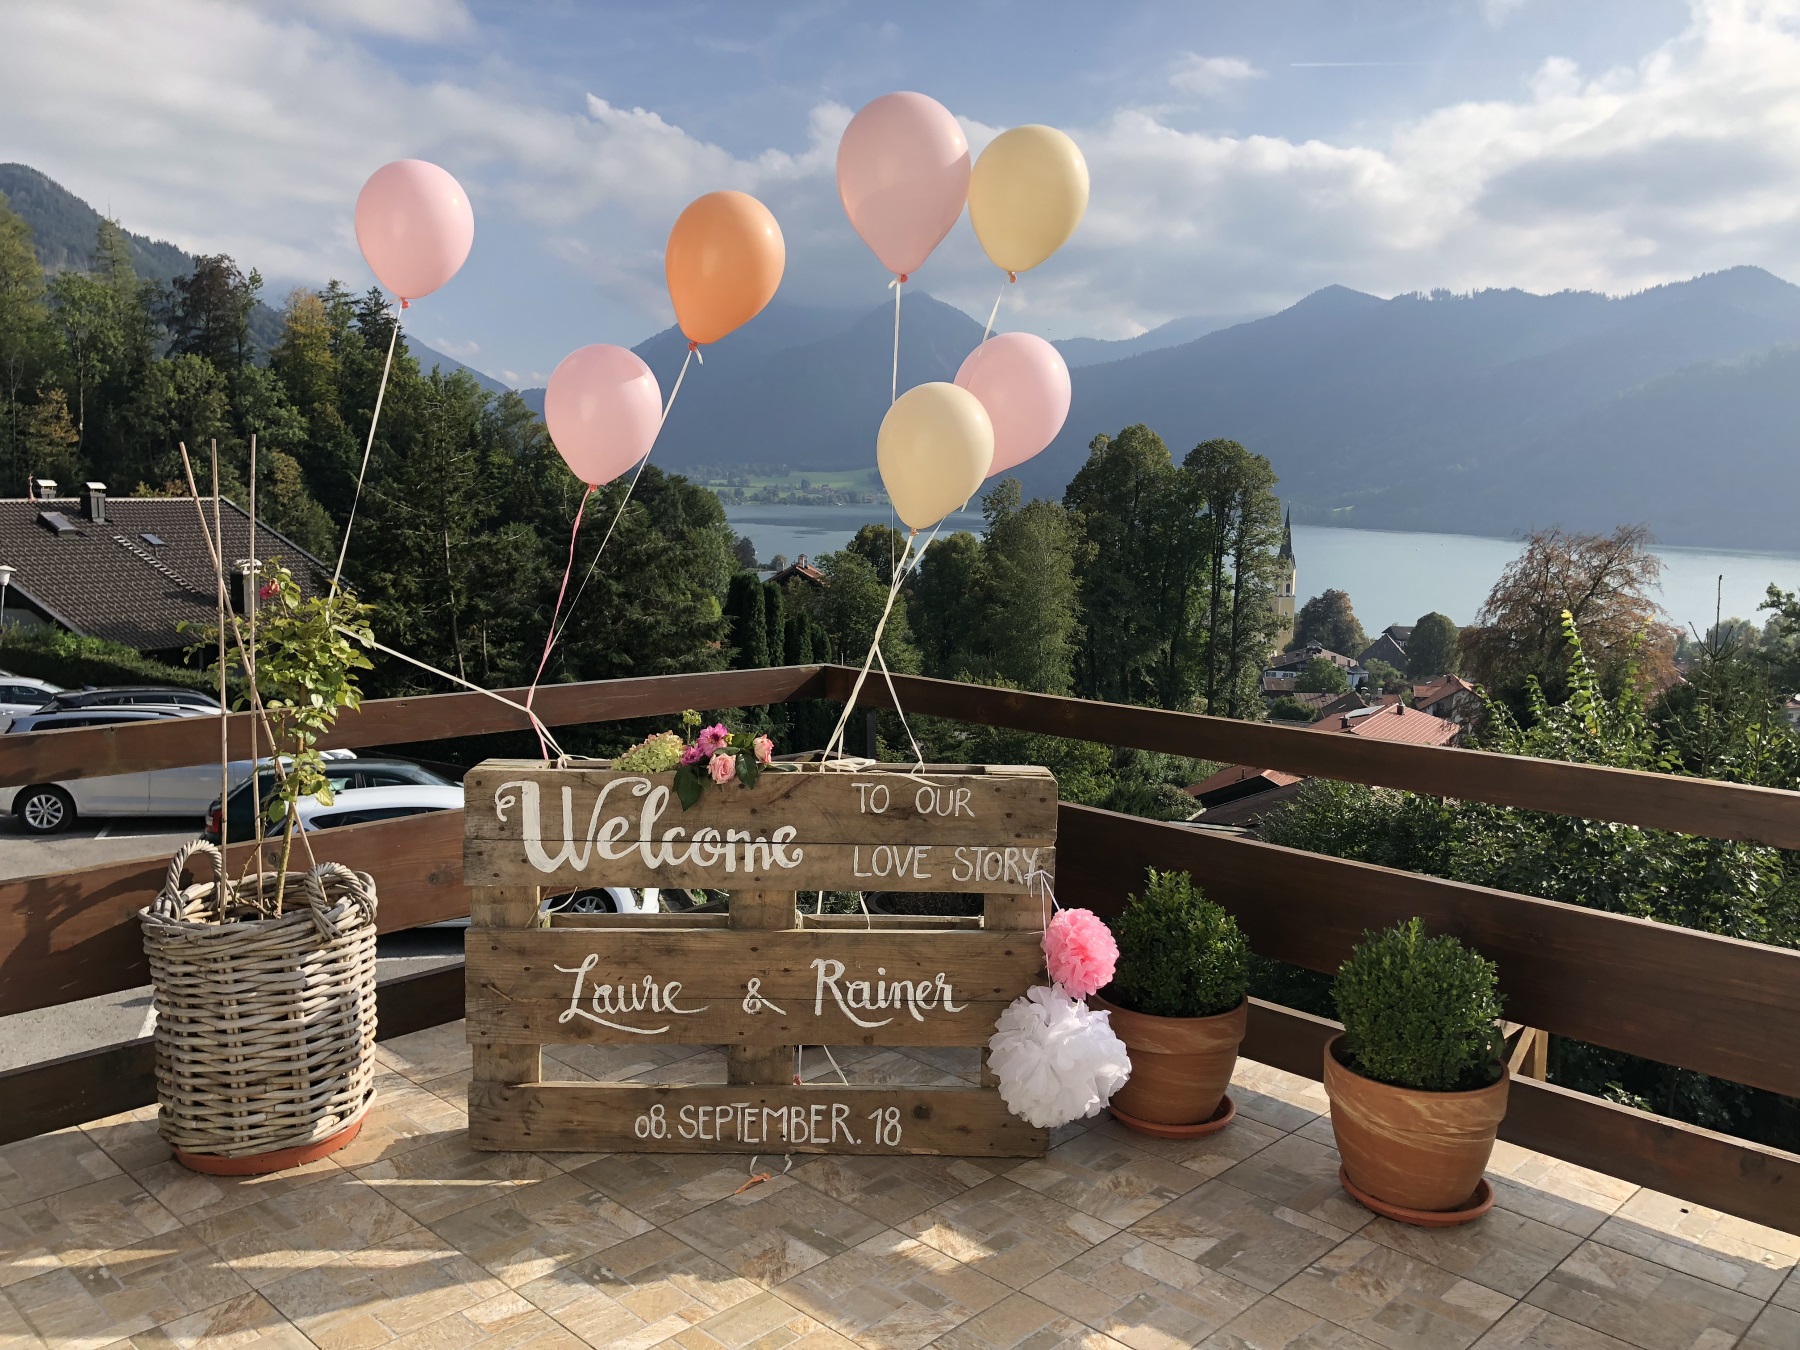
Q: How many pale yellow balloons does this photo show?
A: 2